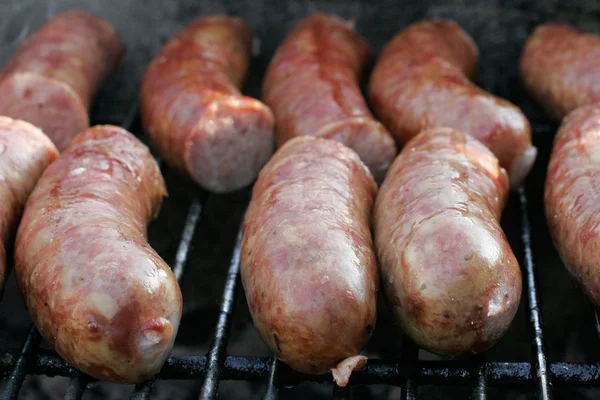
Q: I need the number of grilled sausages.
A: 10